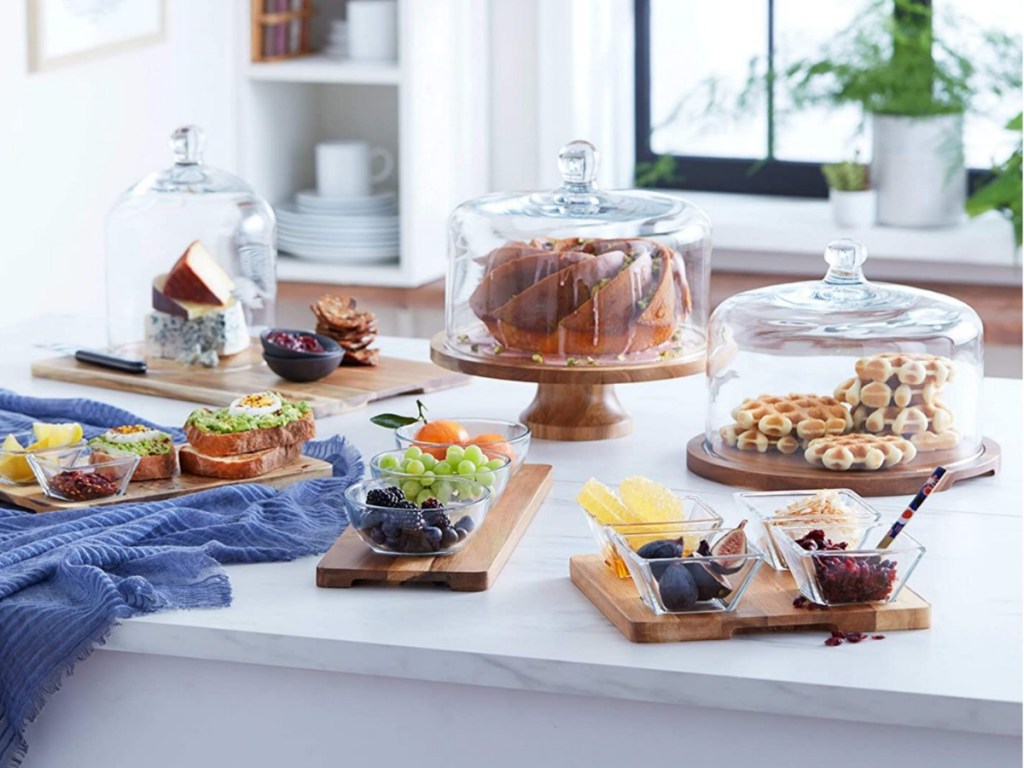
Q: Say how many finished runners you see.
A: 0